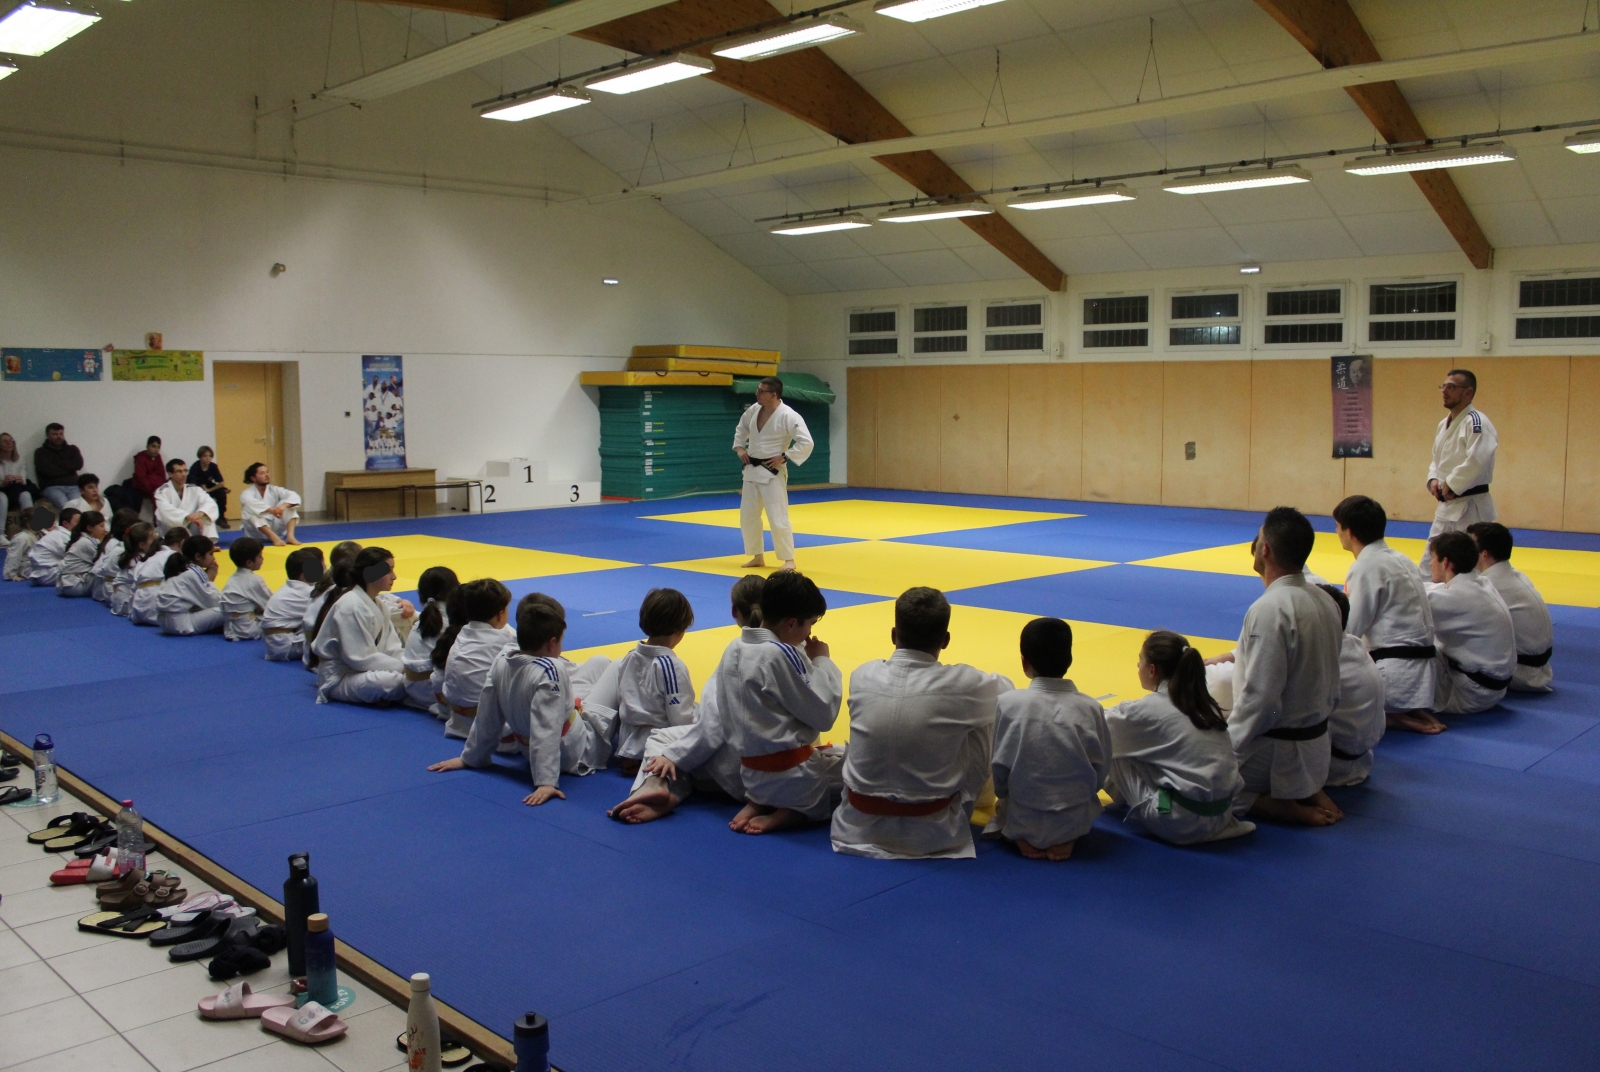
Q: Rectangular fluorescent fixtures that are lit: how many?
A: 12